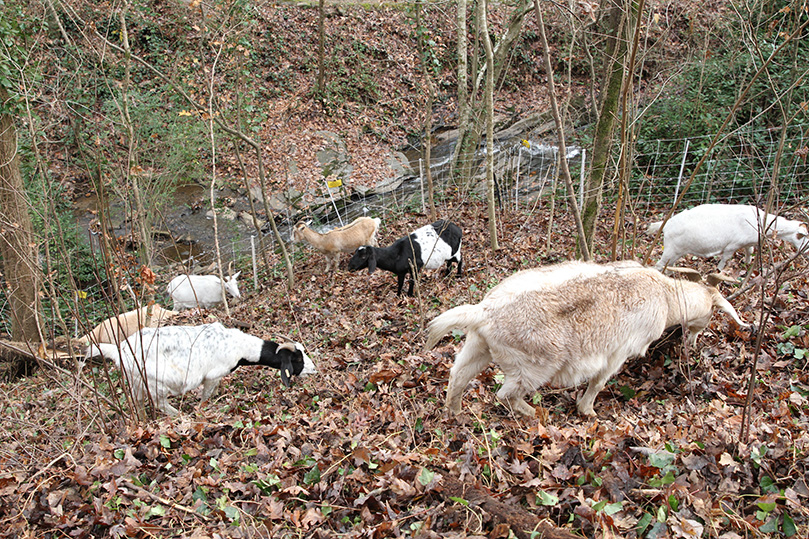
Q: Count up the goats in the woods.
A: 7